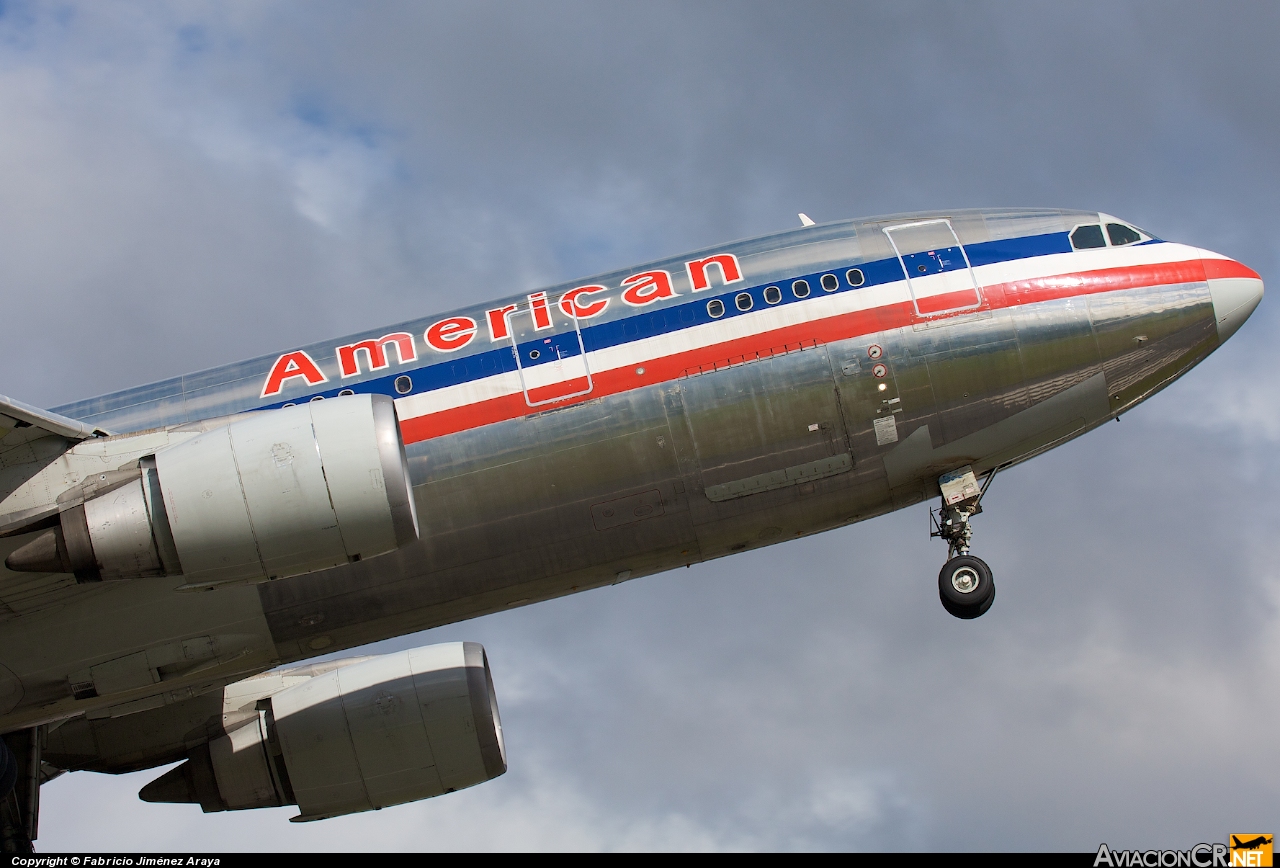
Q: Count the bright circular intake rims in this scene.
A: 2